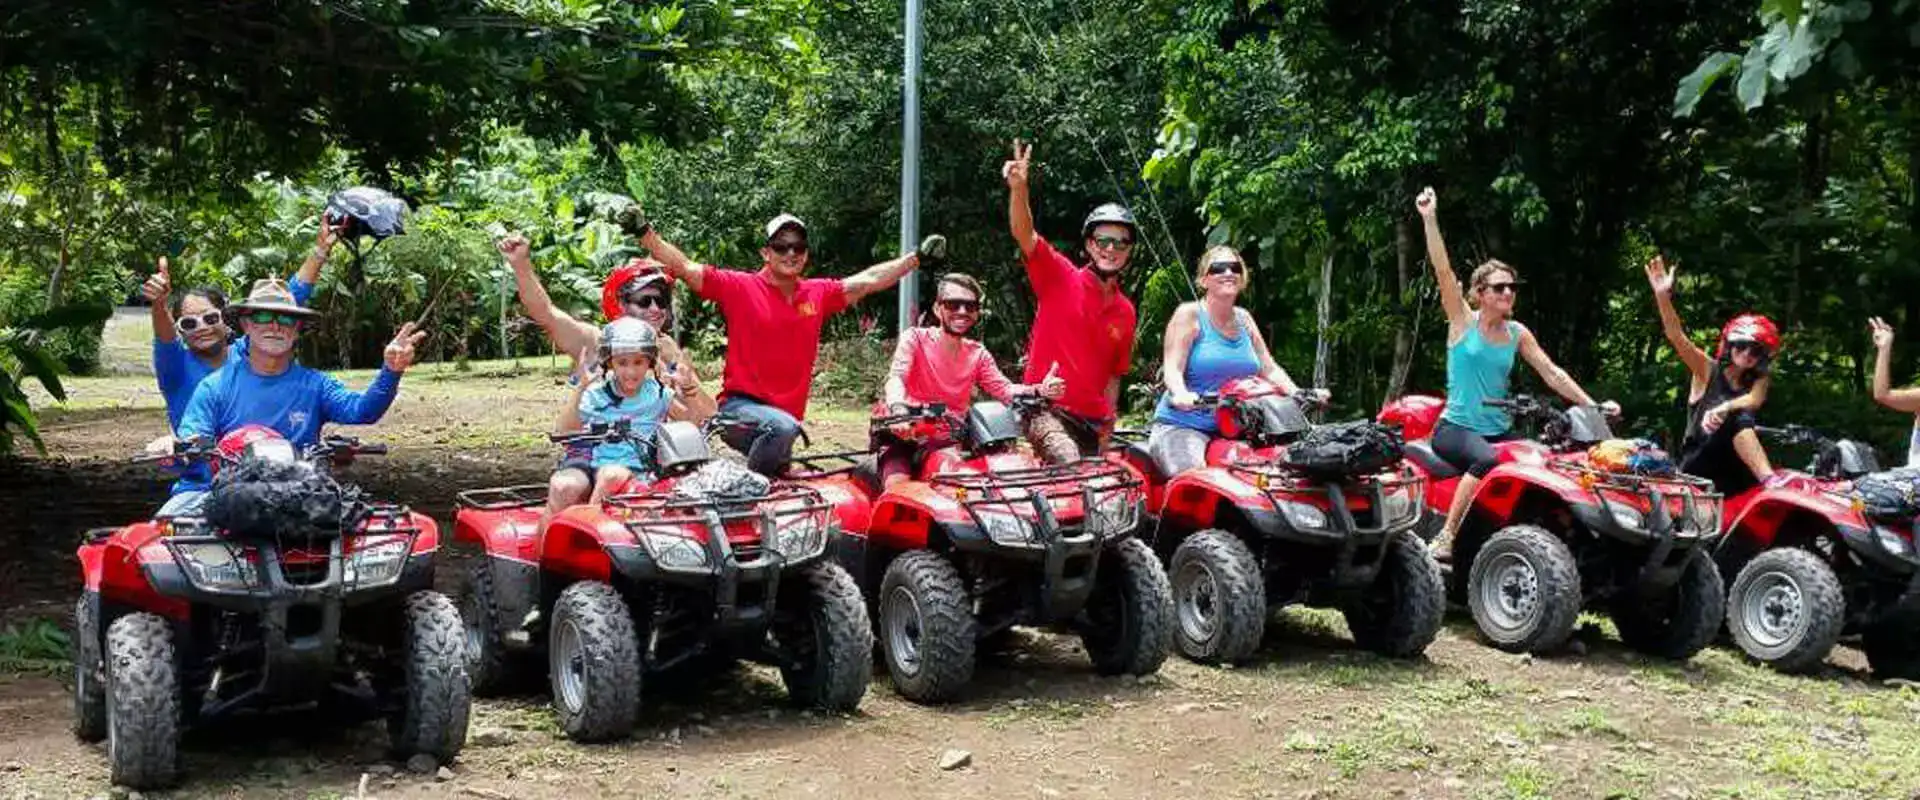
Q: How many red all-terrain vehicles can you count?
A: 6